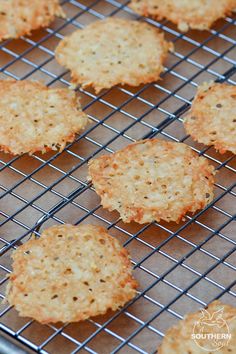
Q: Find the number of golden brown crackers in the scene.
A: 8